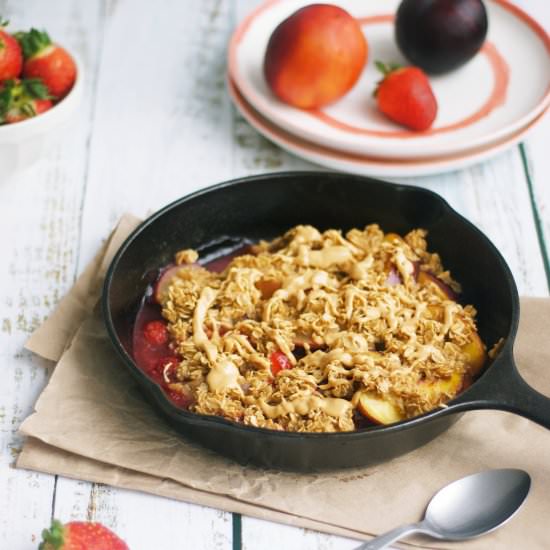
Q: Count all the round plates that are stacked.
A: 2